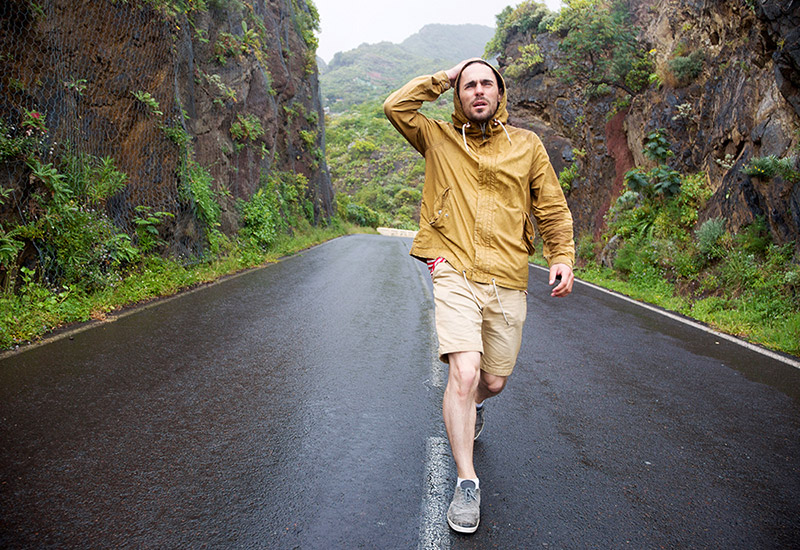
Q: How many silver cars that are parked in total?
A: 0